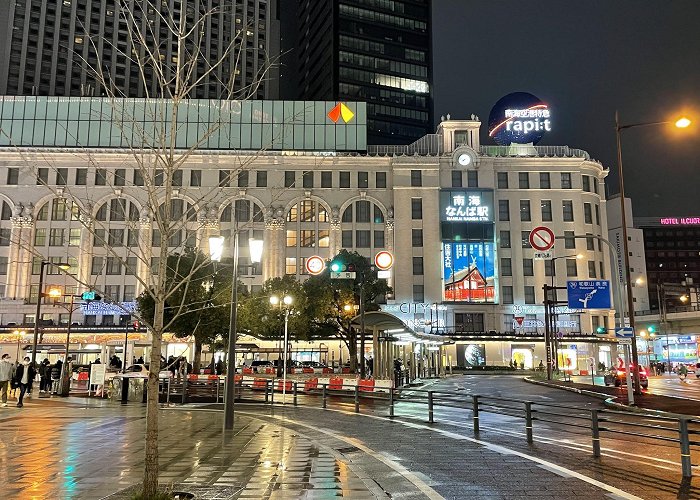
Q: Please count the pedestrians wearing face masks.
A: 2